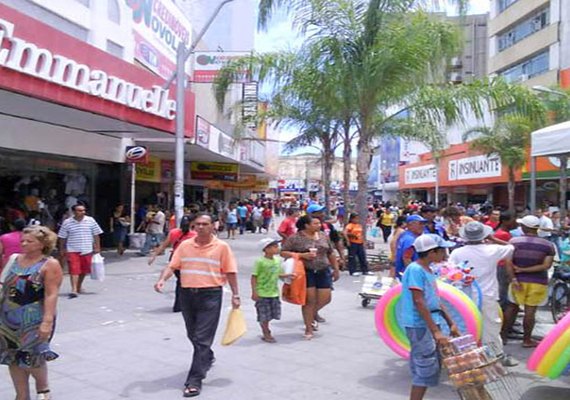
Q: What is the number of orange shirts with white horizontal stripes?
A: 1